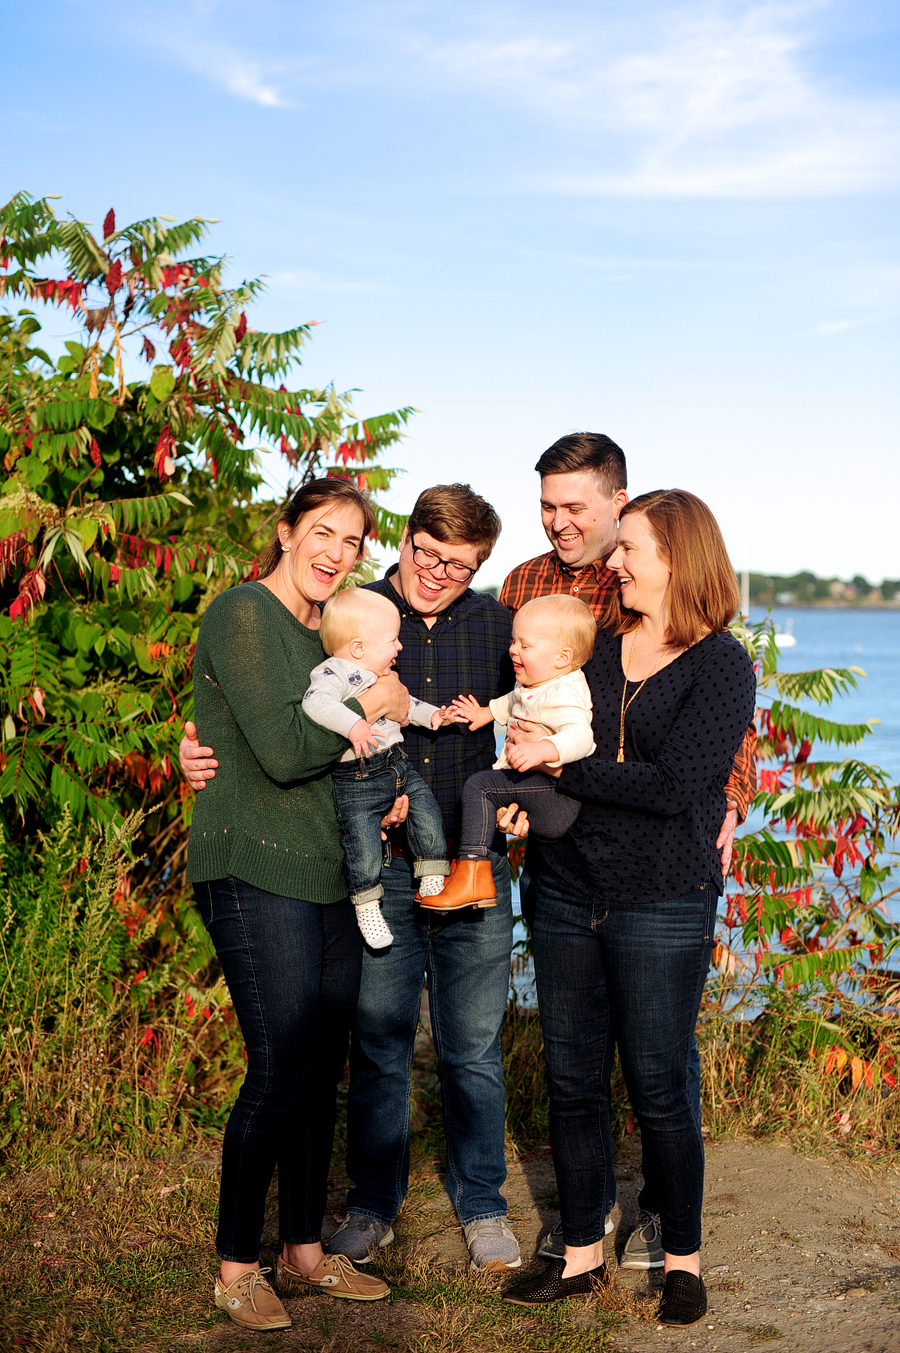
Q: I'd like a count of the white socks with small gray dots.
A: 2